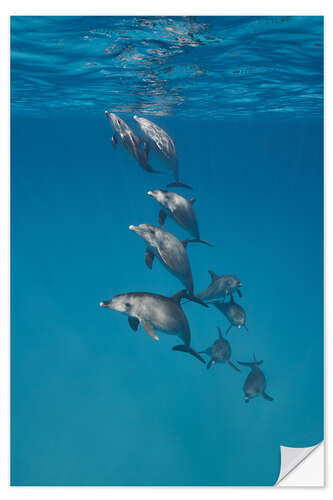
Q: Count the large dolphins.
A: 5